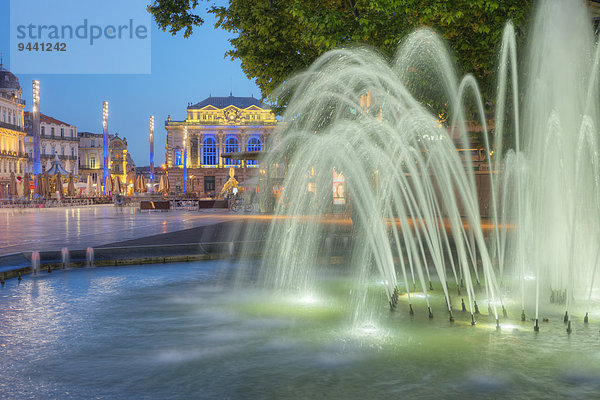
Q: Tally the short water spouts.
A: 3